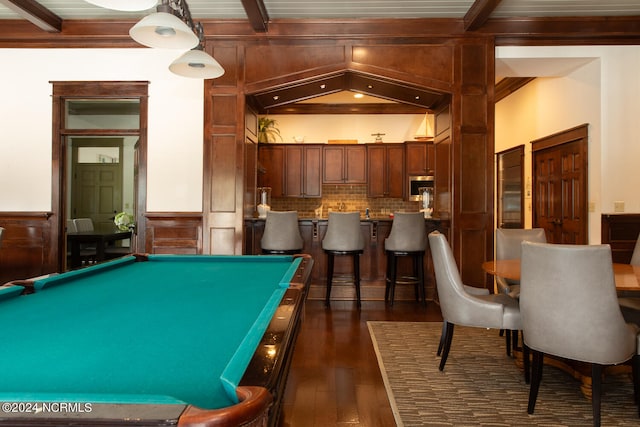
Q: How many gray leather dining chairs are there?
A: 4